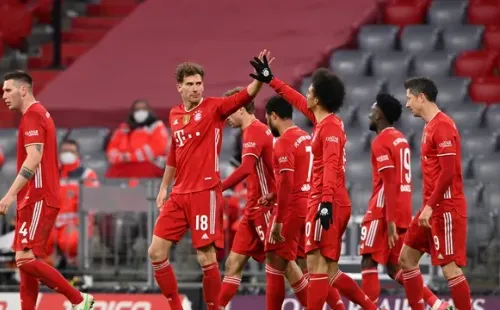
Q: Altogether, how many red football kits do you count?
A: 7